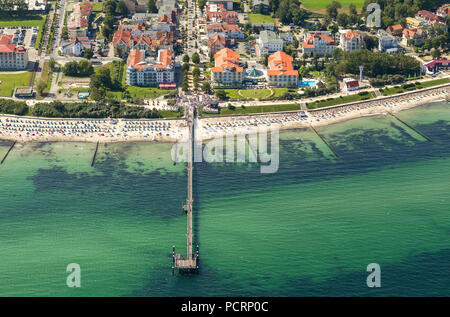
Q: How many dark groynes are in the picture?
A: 6